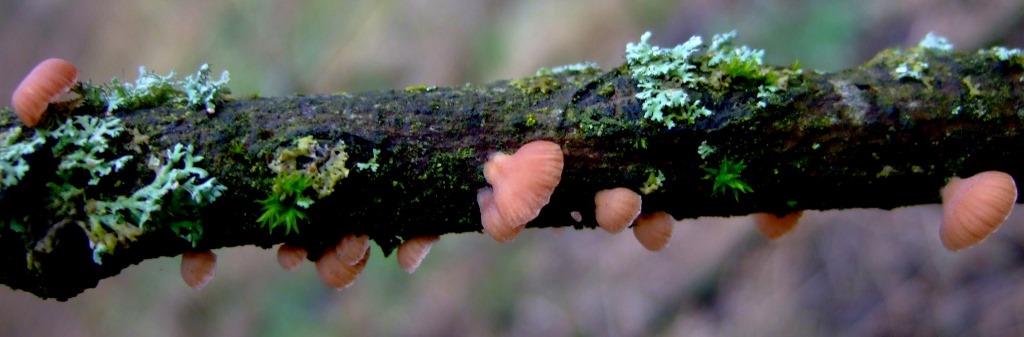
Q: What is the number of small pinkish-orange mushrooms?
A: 12